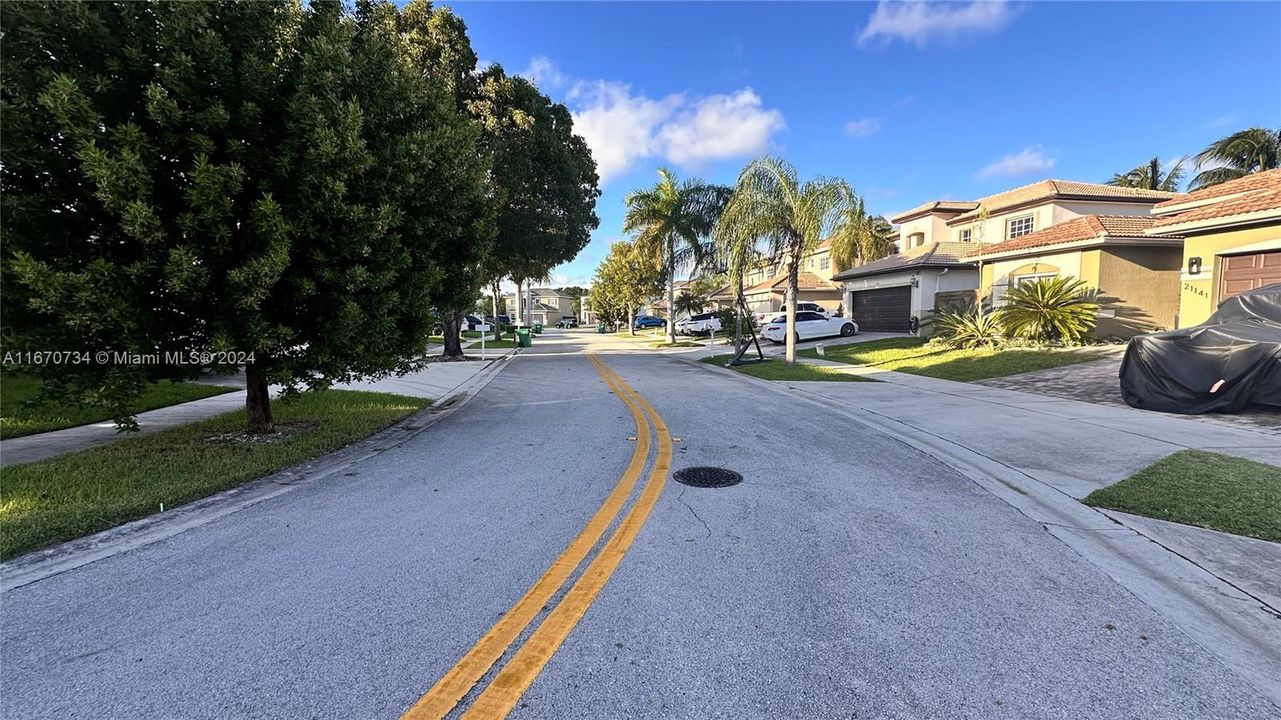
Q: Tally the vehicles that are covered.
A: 1